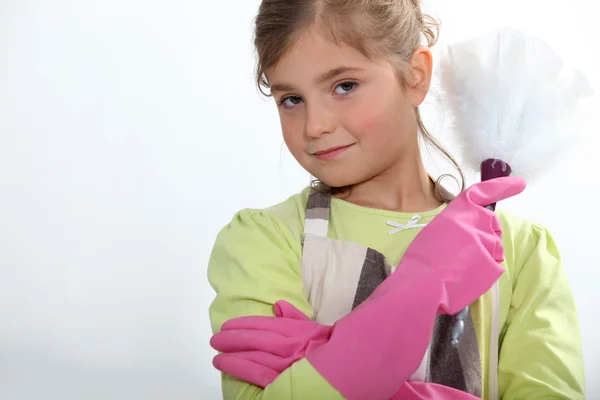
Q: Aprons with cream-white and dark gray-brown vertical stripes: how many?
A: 1